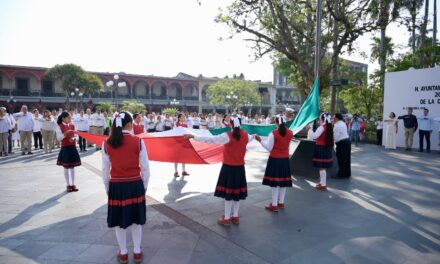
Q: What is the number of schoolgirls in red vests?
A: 8